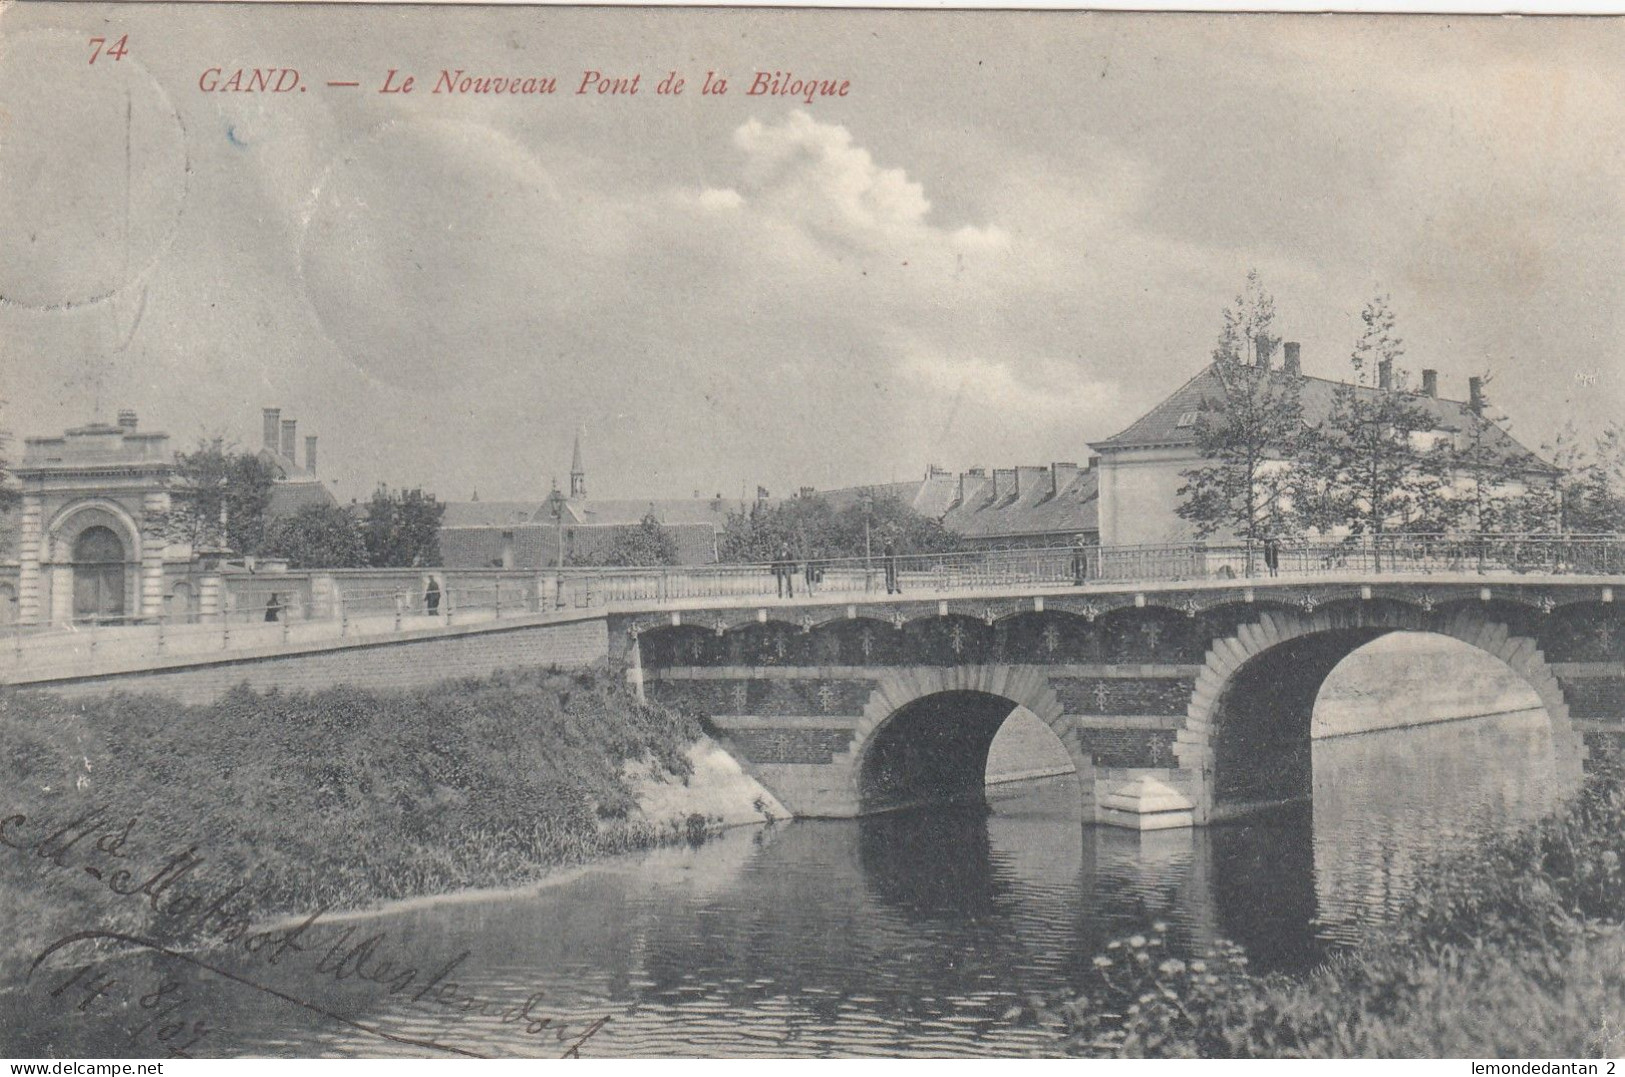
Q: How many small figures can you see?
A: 7